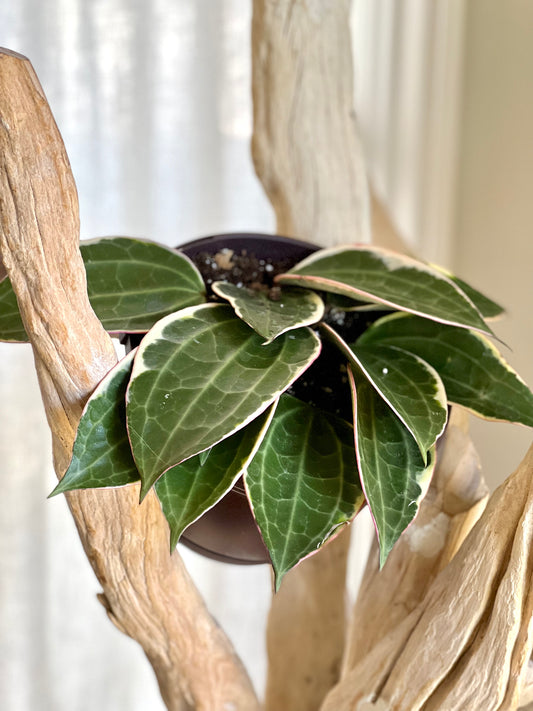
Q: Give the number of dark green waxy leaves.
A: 11